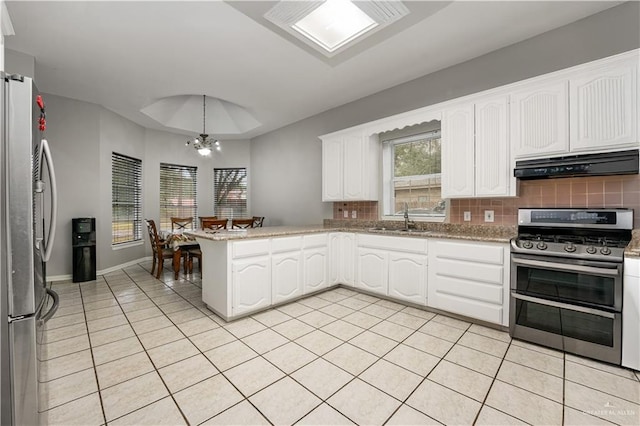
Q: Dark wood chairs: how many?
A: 6